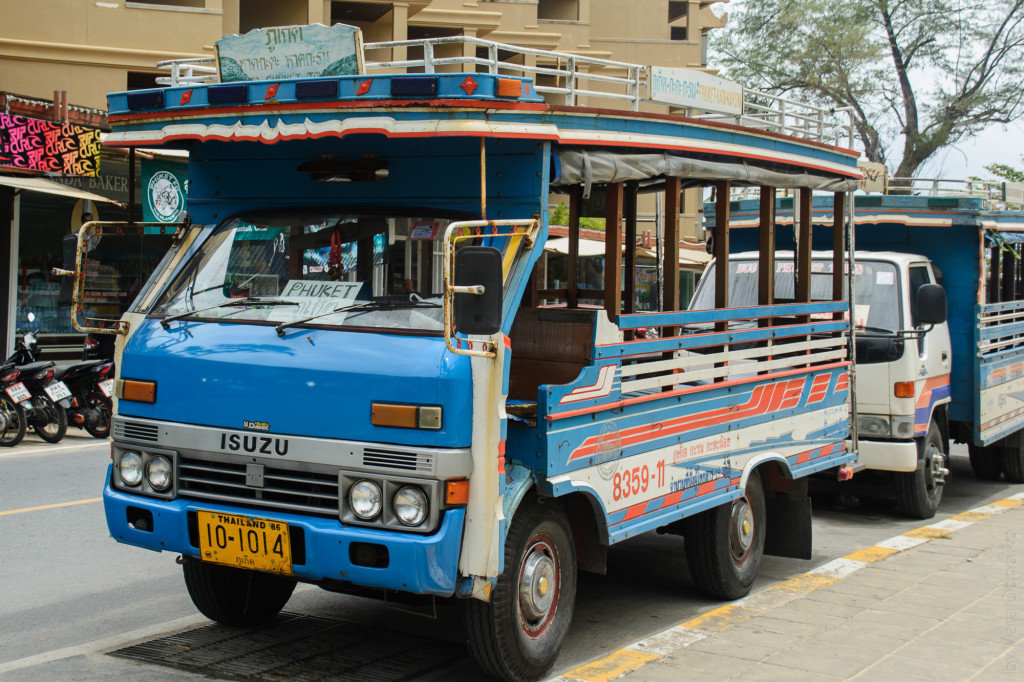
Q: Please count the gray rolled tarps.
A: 1